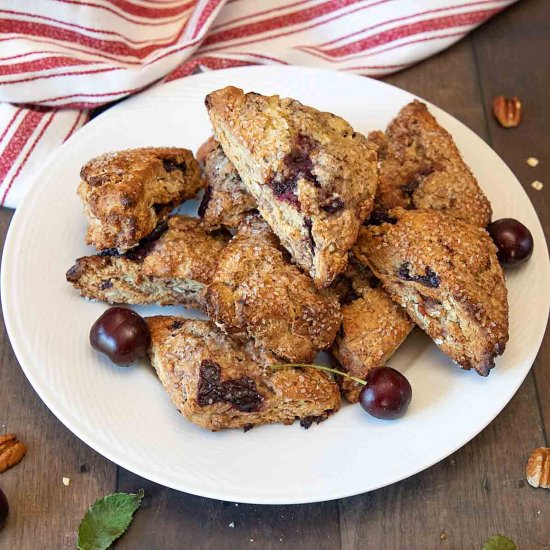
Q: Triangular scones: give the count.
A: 9